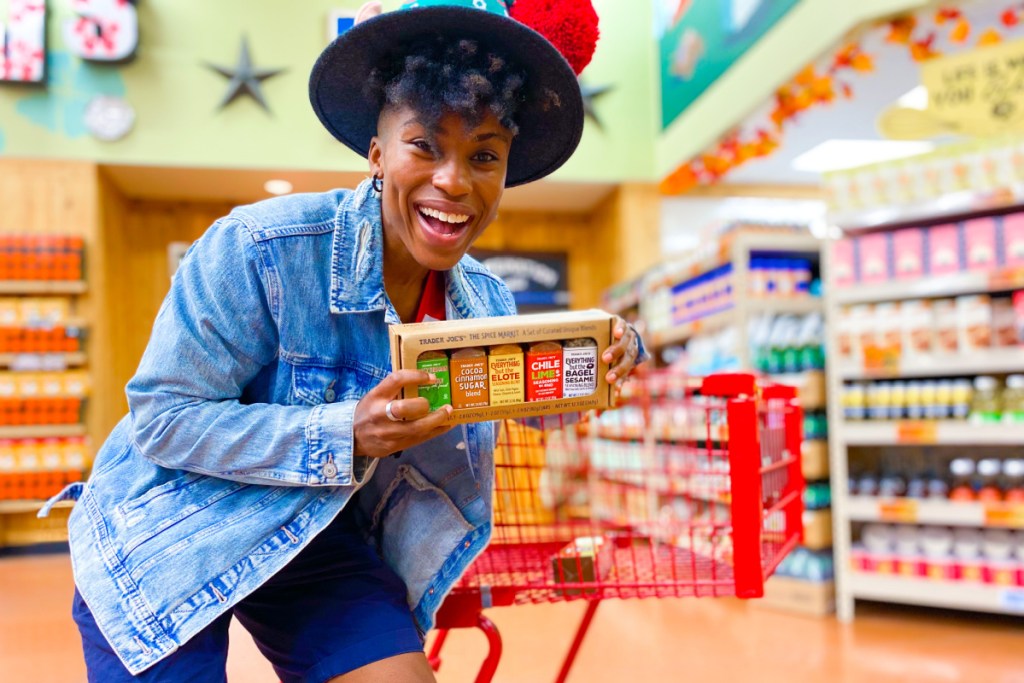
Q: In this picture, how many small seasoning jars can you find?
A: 5